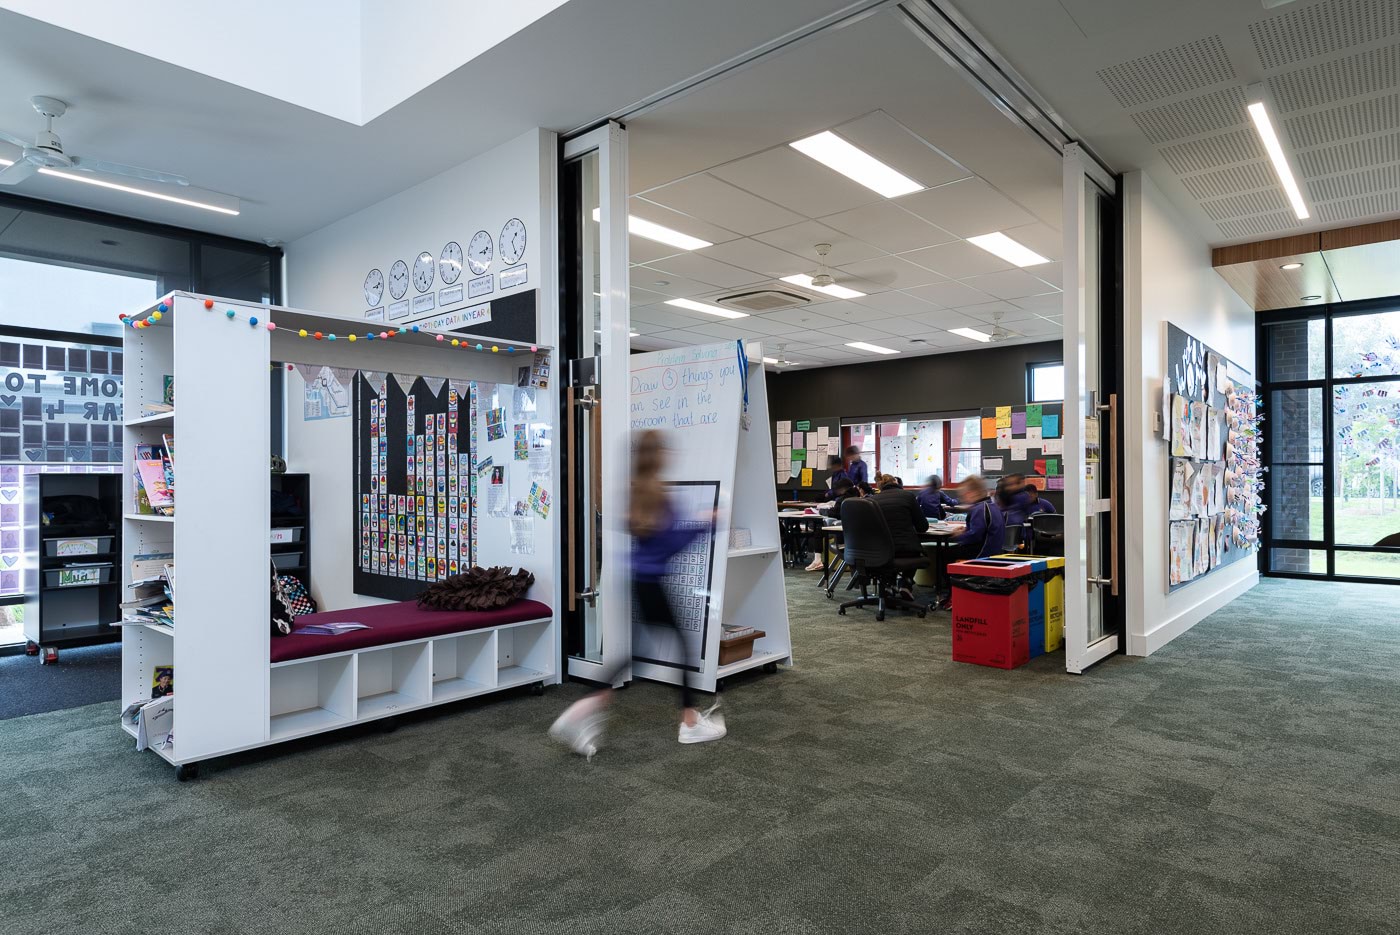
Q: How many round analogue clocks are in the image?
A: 6